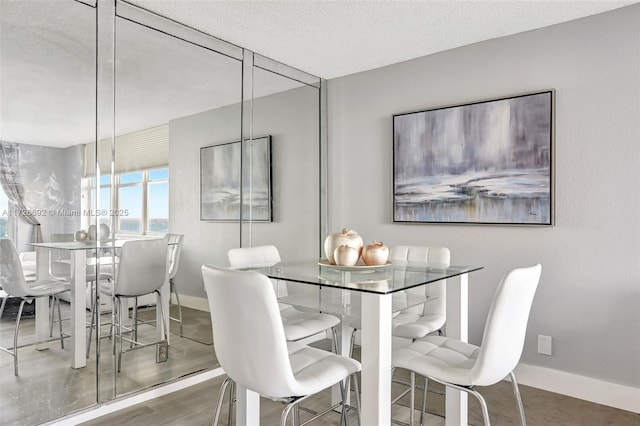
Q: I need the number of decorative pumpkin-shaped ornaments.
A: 3